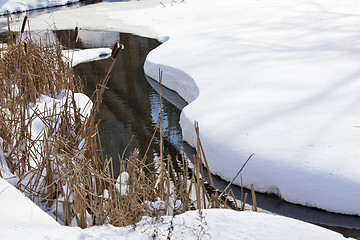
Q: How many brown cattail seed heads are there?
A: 5